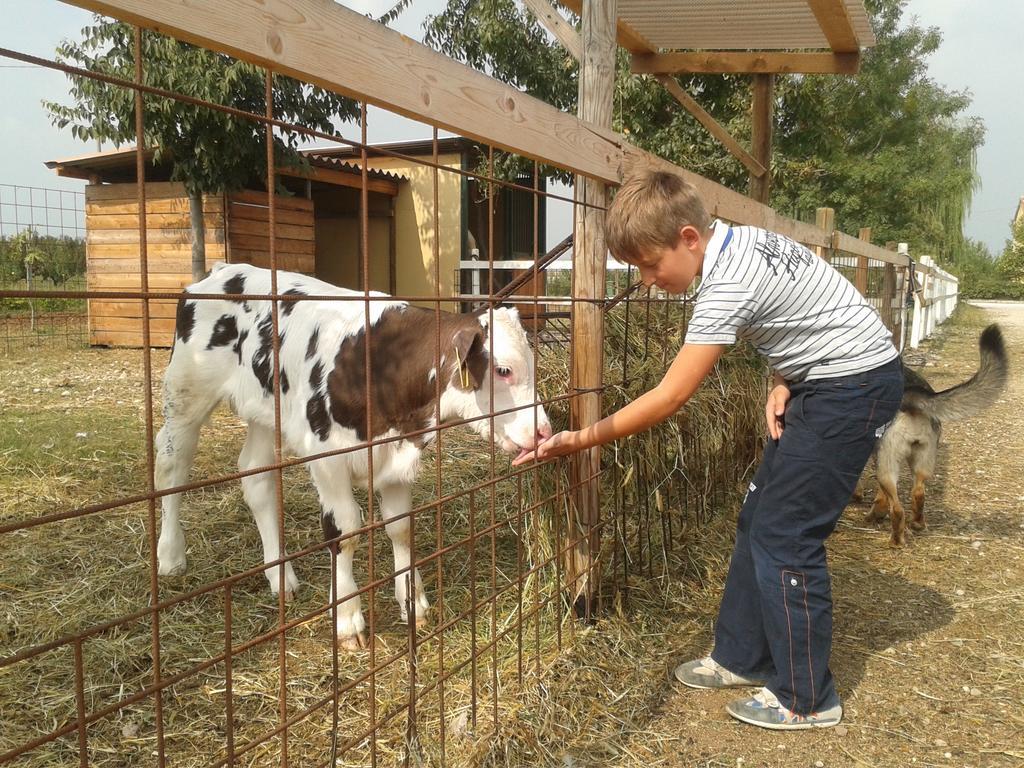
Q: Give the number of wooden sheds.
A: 1